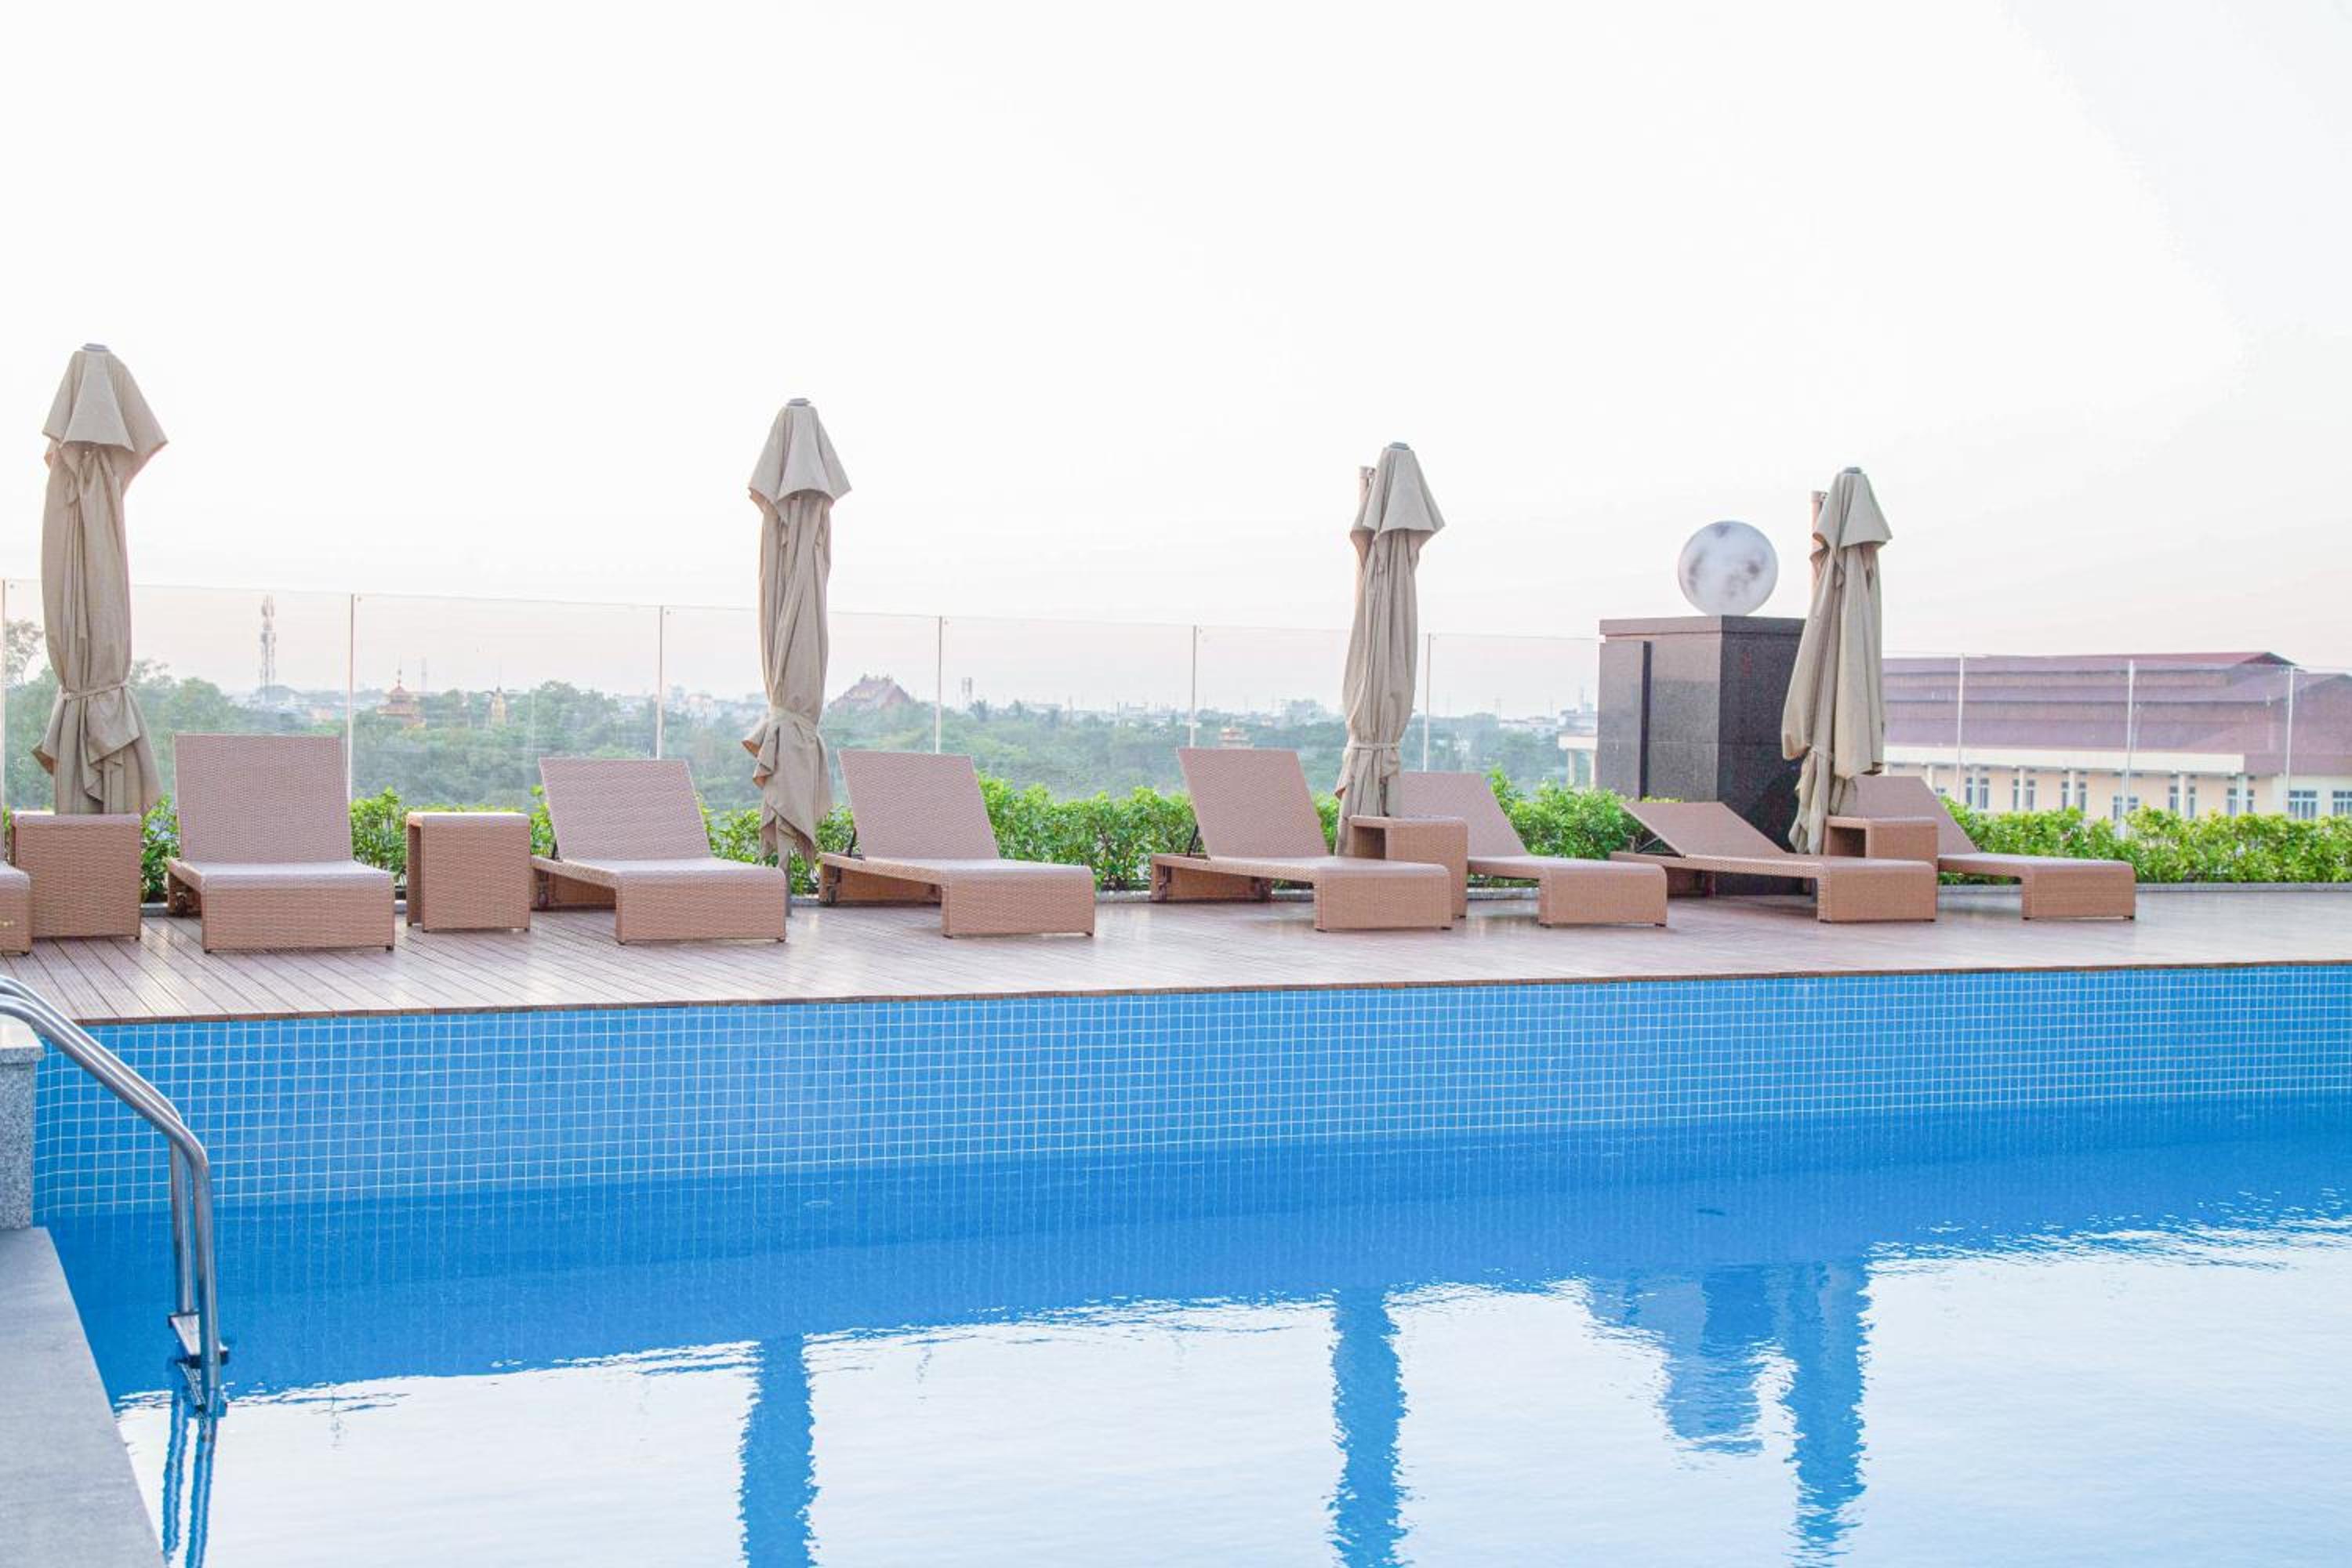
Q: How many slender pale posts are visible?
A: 9